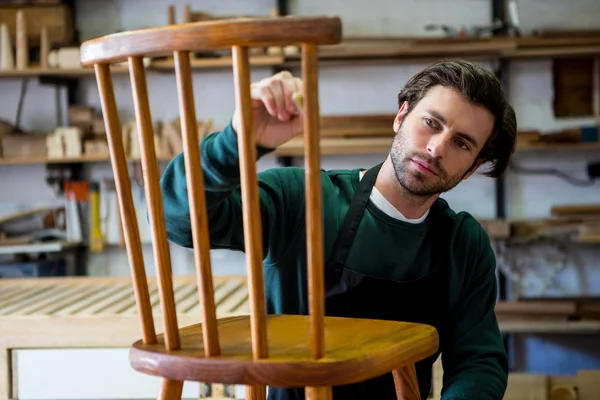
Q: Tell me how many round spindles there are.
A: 5